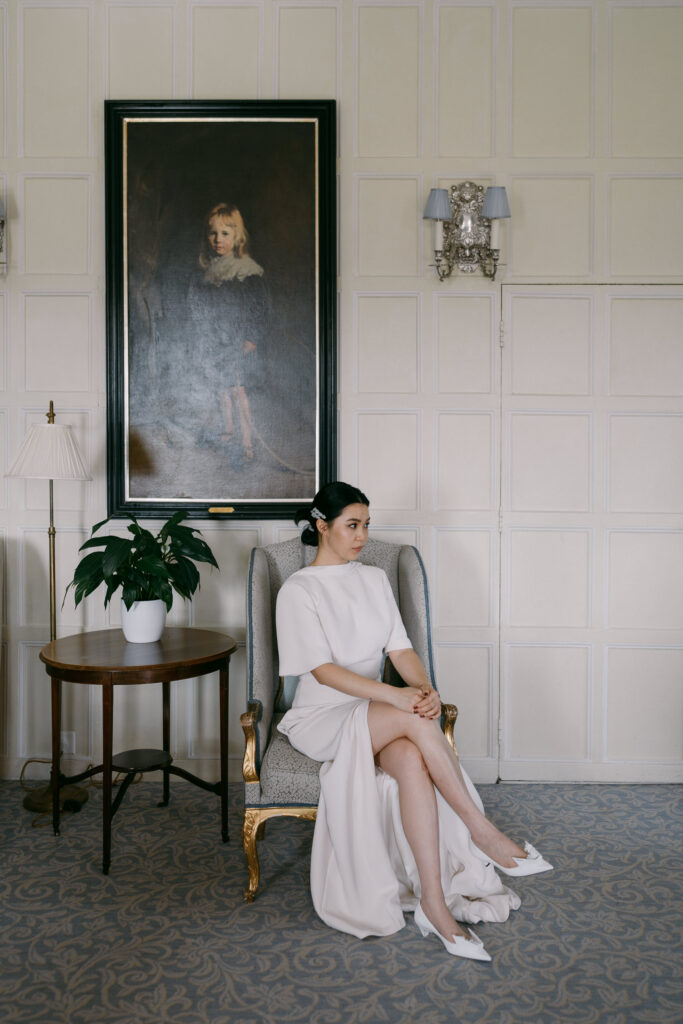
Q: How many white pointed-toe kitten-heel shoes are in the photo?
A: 2